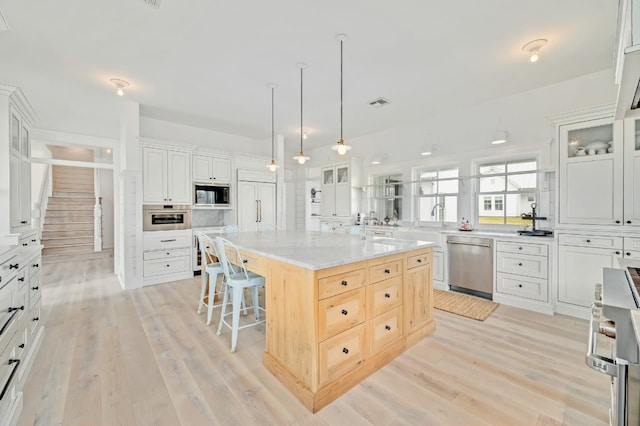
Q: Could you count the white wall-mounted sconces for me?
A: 3